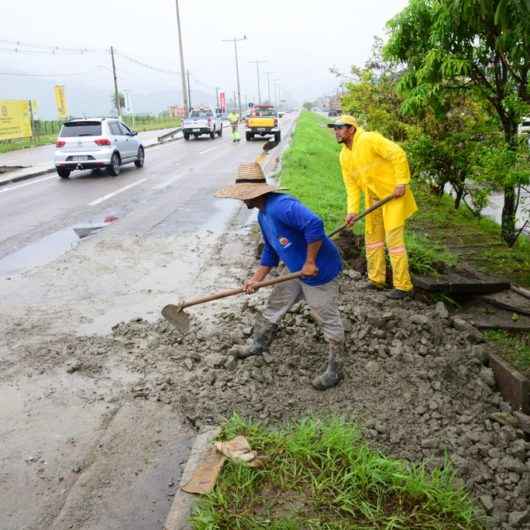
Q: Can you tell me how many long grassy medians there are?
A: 1